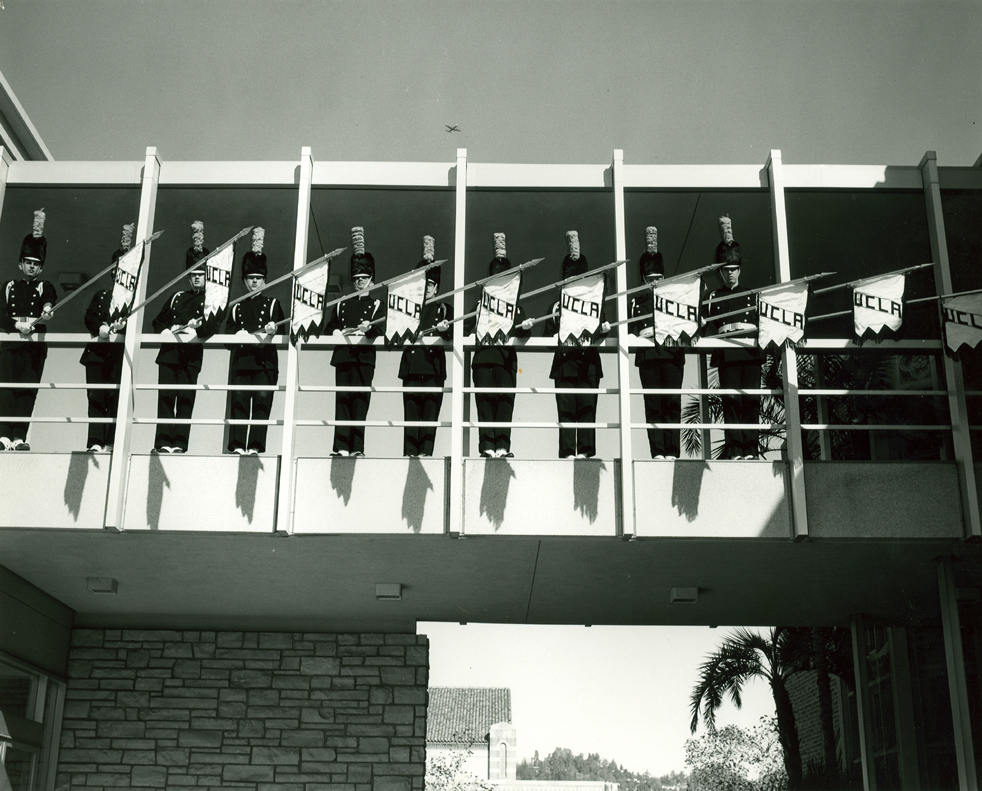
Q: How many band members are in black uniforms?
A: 10